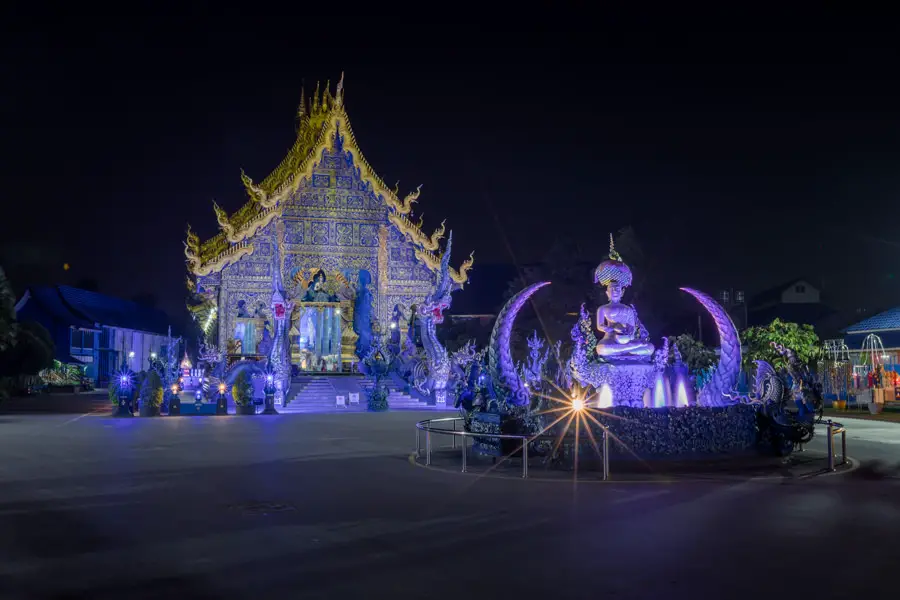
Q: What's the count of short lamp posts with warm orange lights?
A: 2